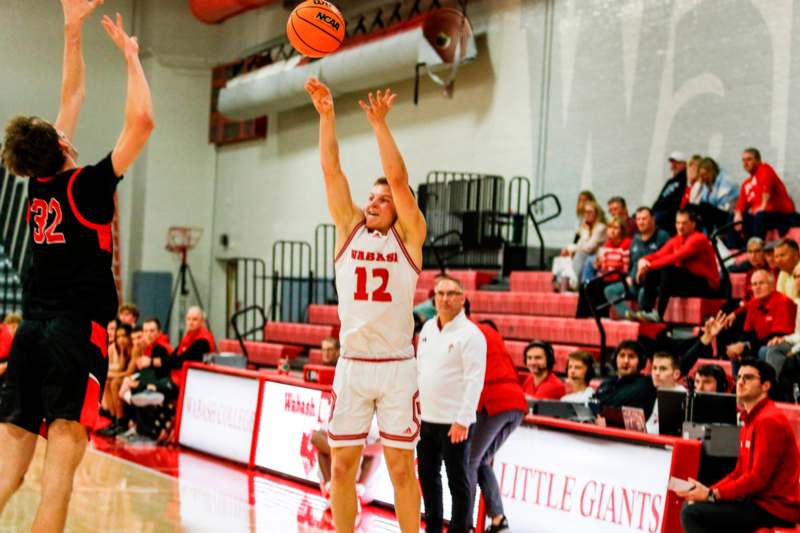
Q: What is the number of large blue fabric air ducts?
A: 0